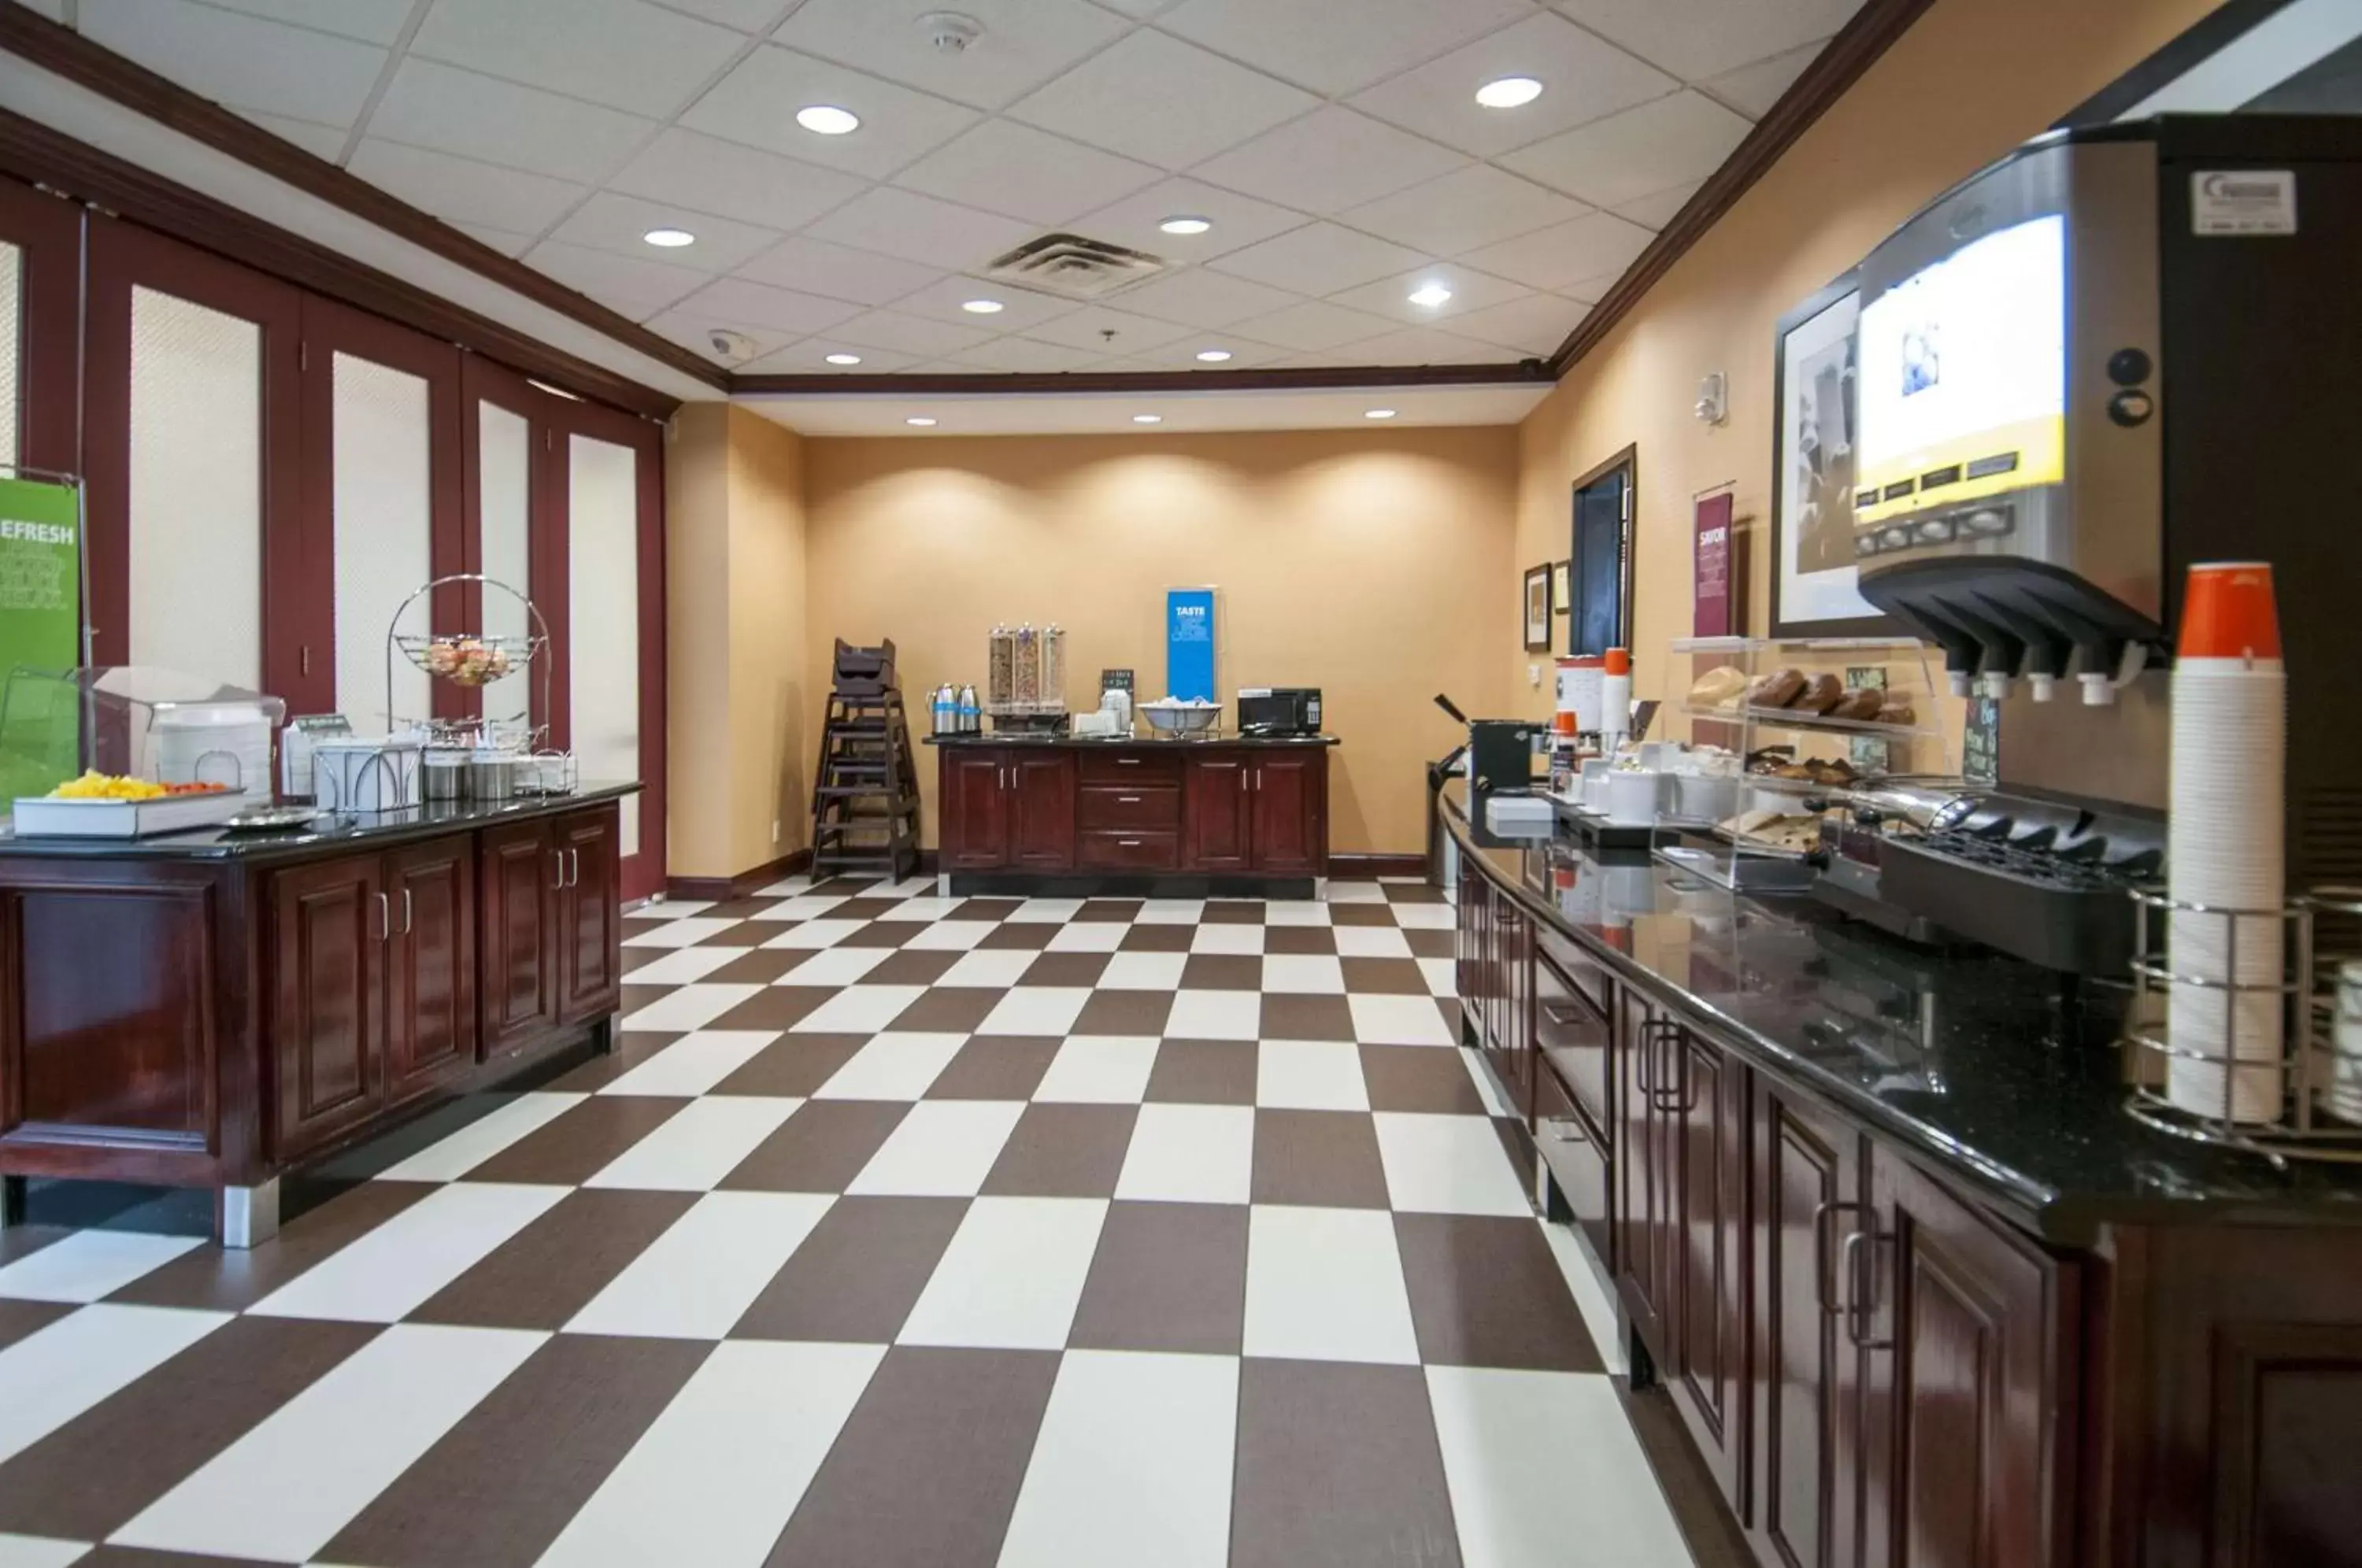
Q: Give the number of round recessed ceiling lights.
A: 11